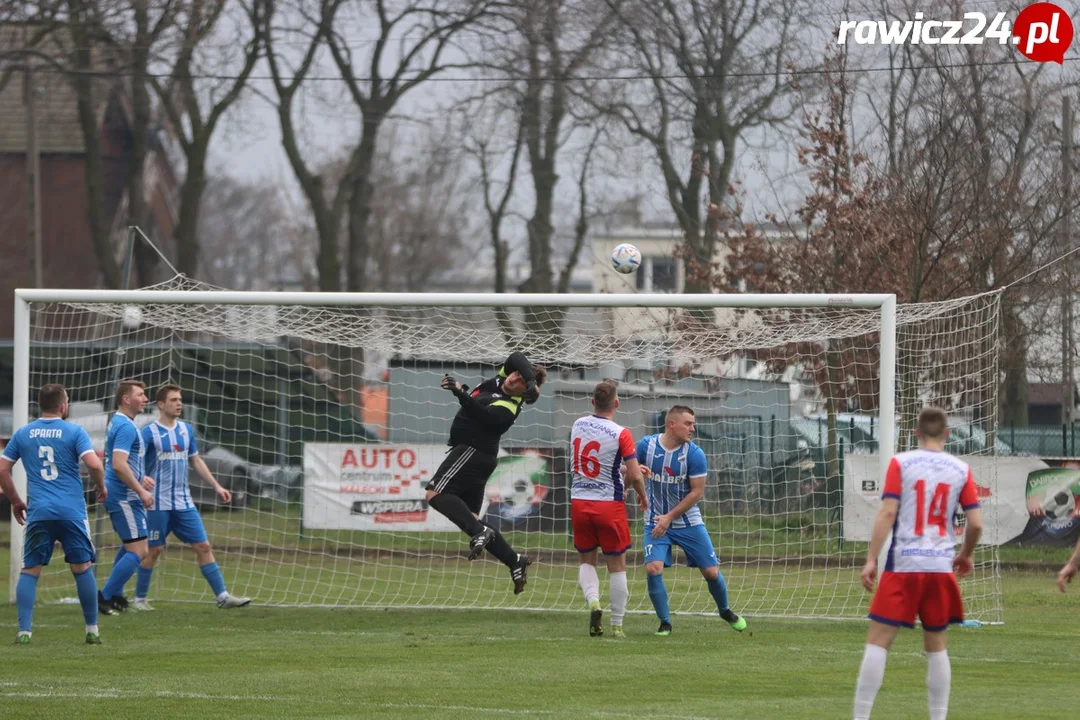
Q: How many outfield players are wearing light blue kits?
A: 4